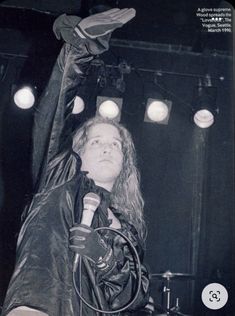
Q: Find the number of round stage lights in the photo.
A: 5